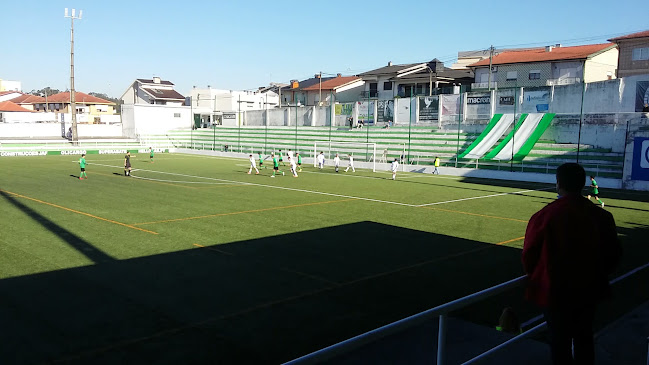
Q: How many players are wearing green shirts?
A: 7